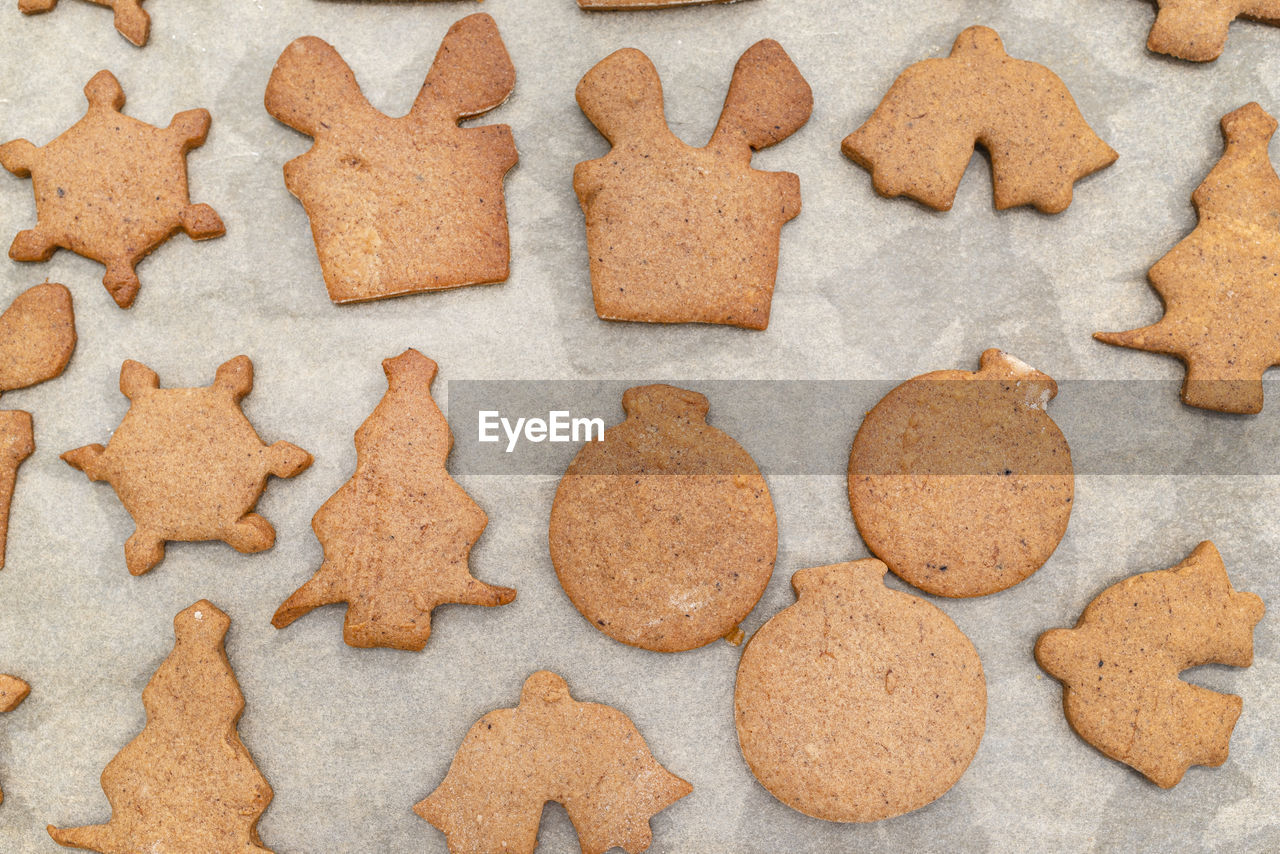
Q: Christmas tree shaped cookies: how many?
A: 3